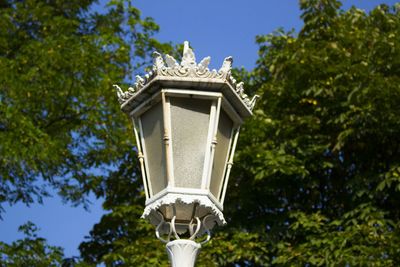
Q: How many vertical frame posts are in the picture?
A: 4